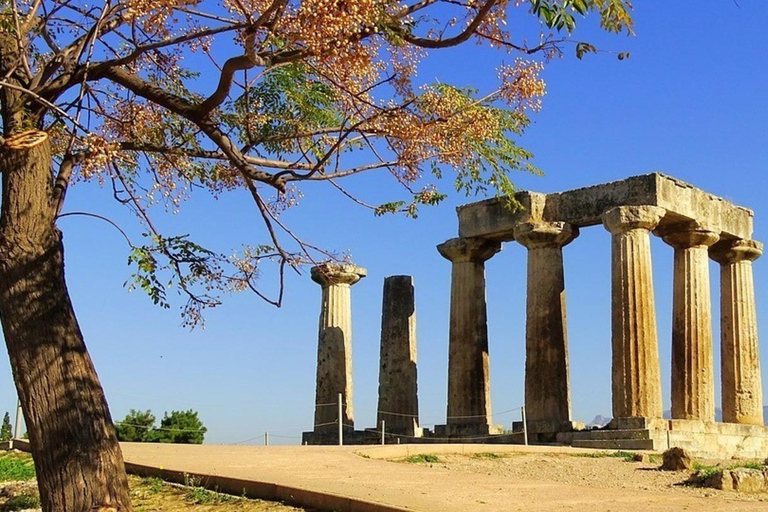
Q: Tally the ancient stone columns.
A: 7